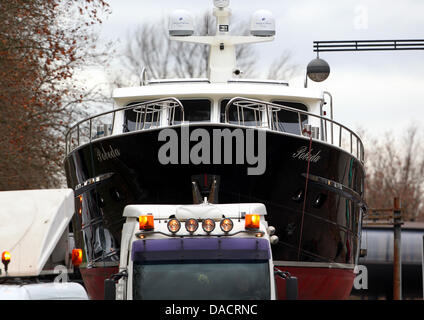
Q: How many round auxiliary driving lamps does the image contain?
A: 4